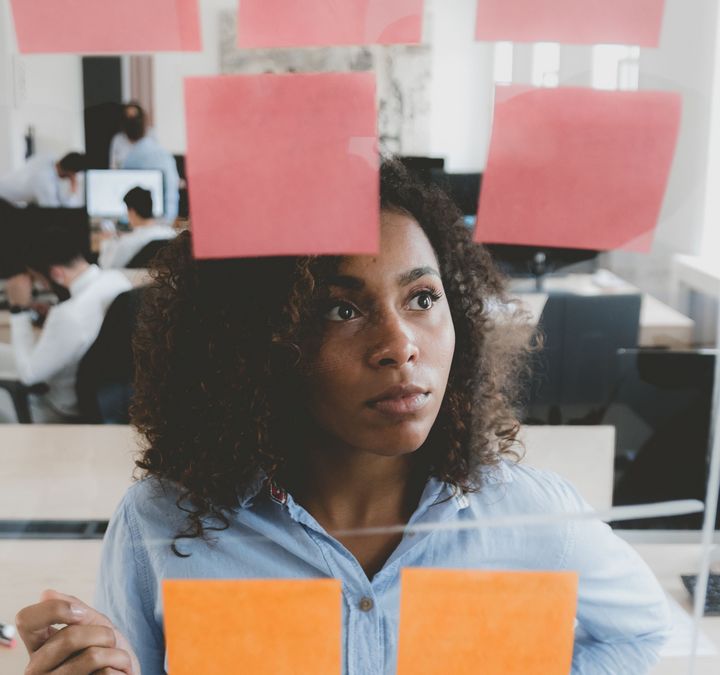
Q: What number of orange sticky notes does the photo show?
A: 2